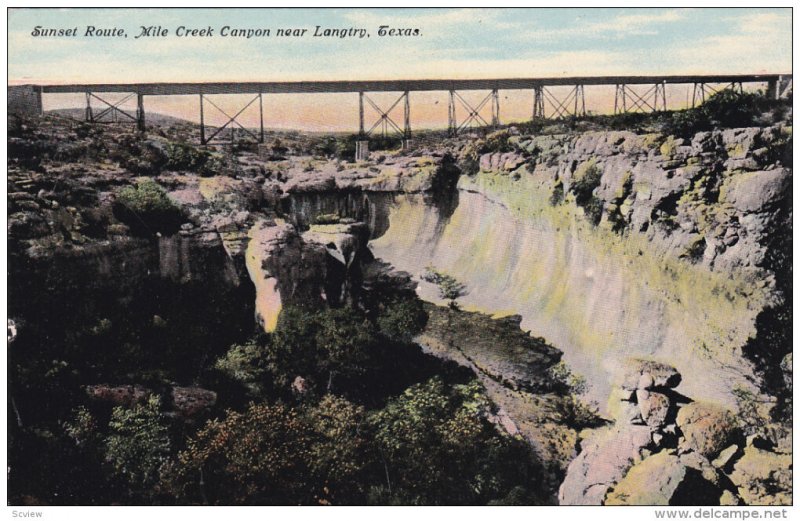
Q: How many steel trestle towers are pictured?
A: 7